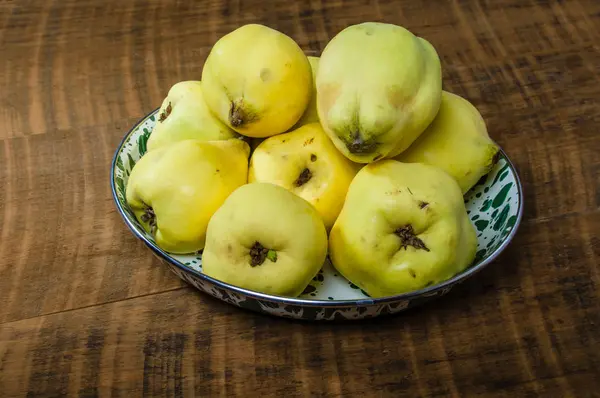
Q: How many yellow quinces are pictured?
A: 9